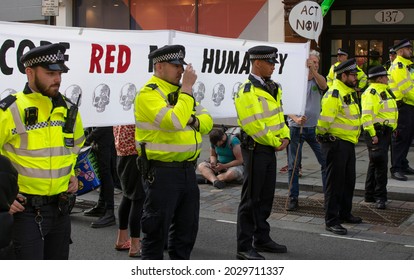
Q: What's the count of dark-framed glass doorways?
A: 1